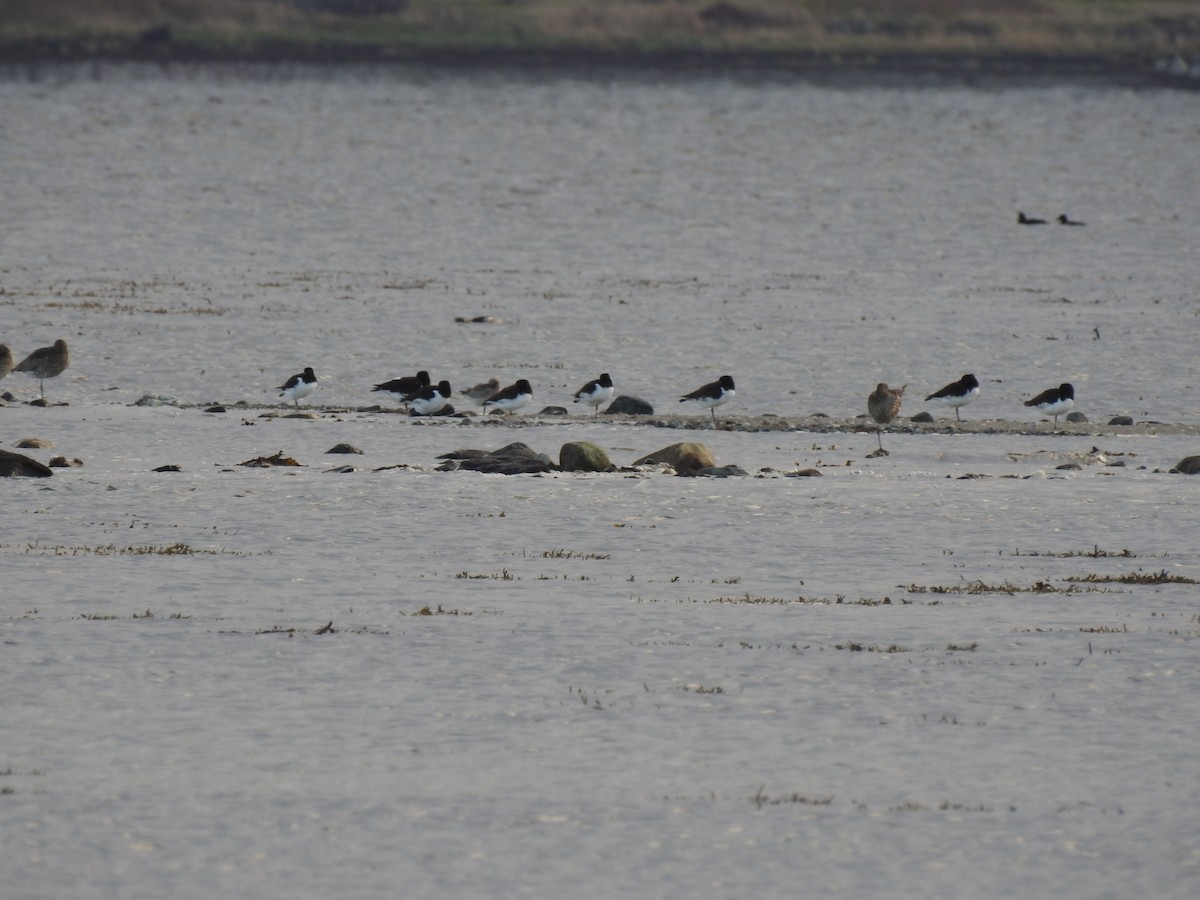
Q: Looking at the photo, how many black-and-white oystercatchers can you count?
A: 8